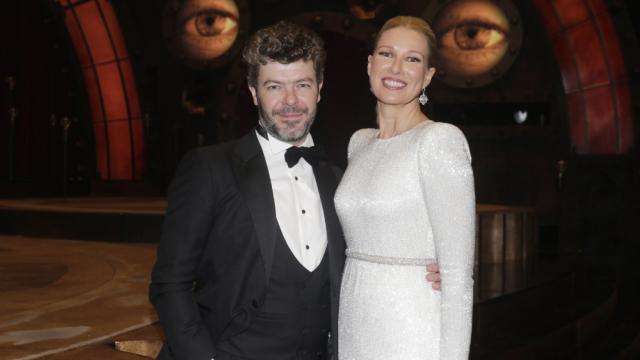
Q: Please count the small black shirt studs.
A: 3